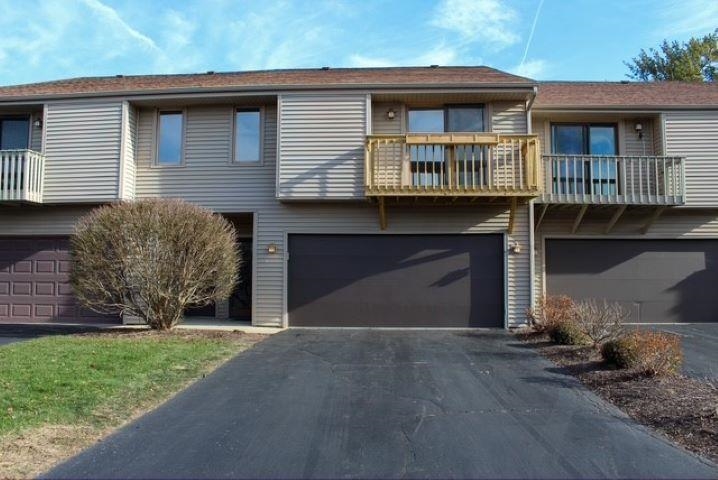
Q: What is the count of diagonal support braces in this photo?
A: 6